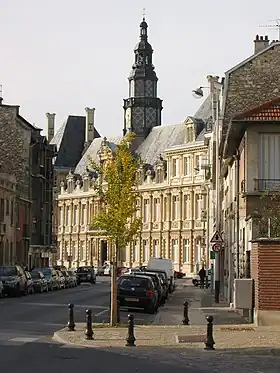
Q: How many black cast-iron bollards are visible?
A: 5